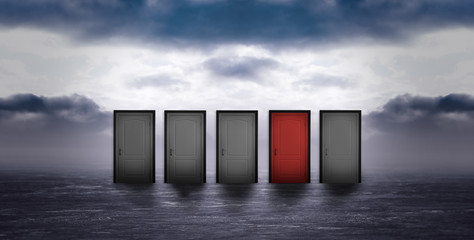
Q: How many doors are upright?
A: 5